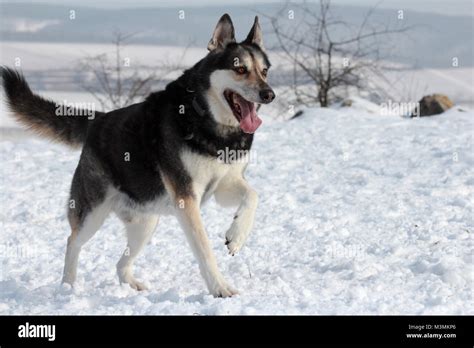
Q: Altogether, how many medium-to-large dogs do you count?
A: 1